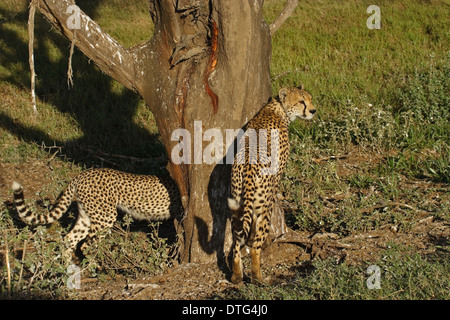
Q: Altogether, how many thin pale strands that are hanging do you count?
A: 2